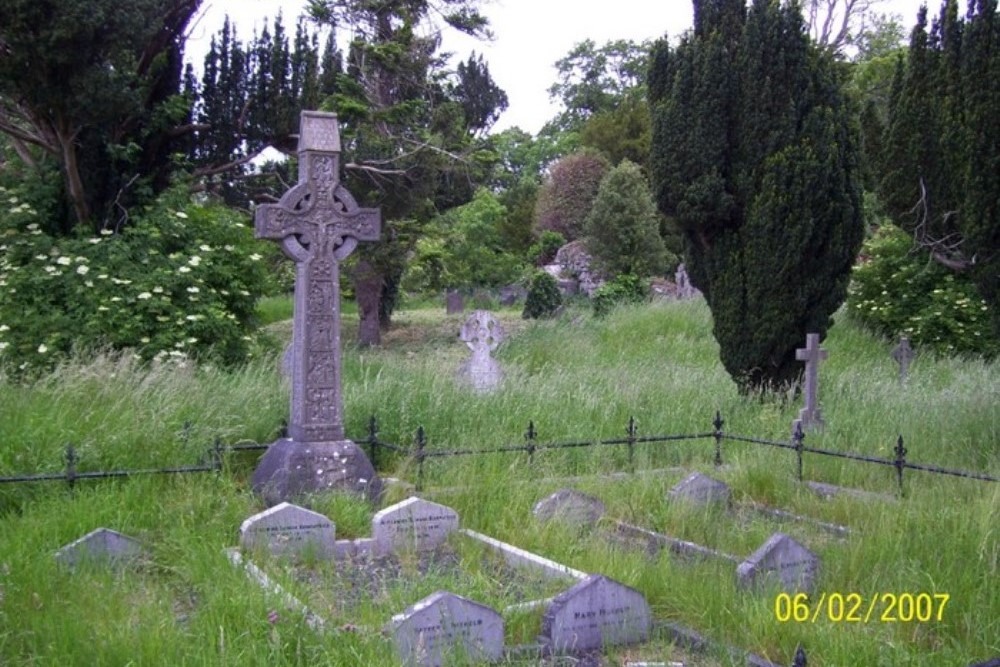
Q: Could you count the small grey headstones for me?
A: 8